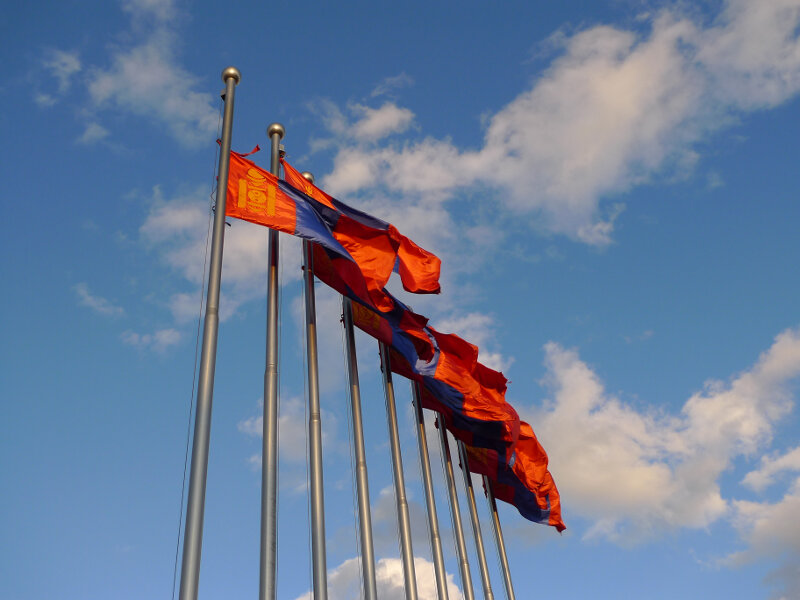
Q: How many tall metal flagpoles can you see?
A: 9